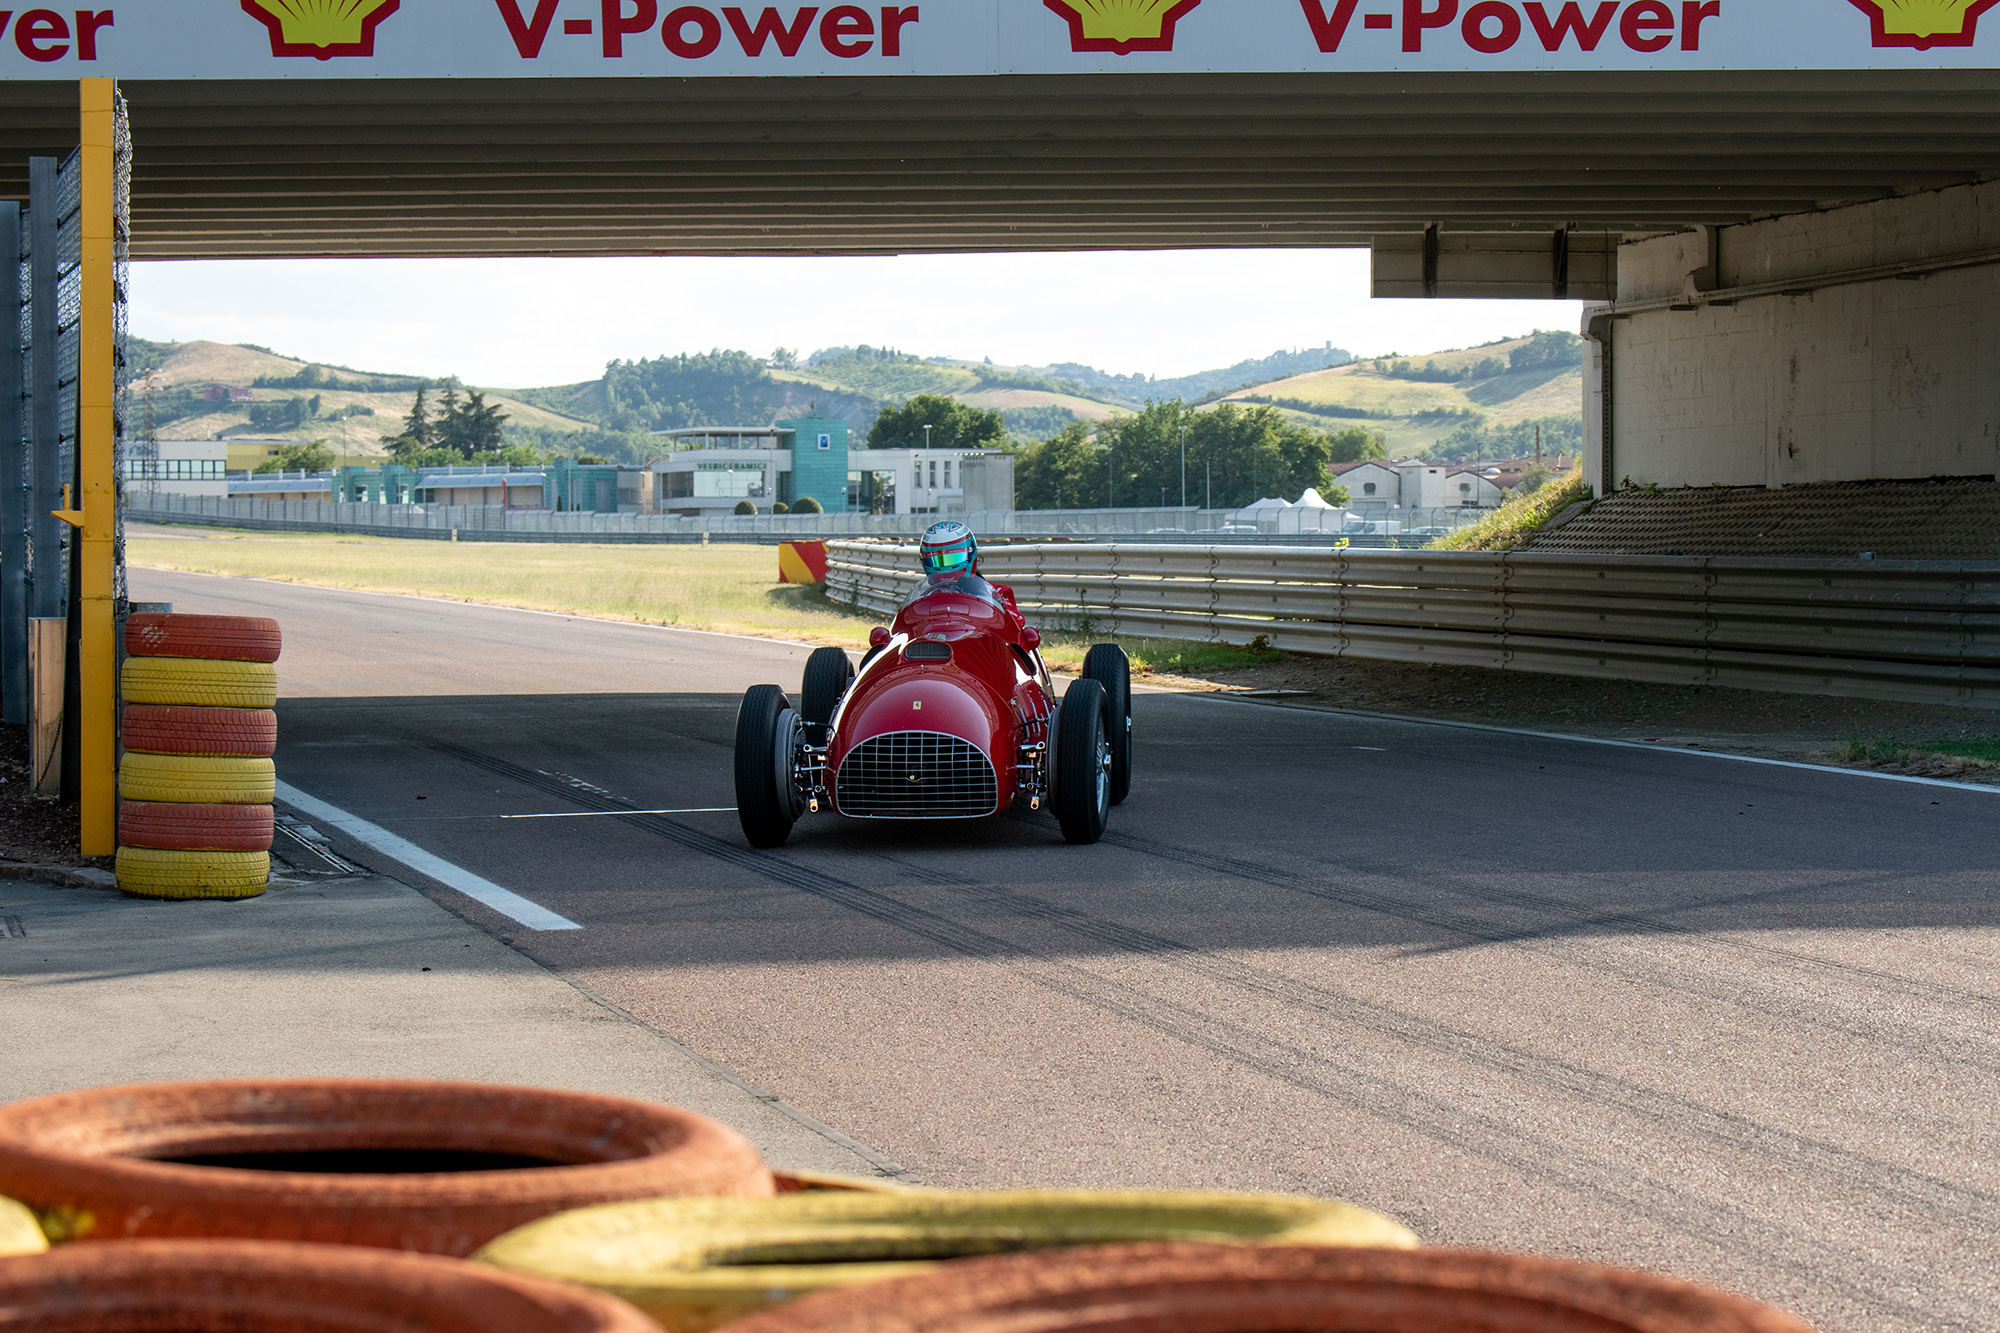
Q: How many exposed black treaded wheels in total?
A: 4